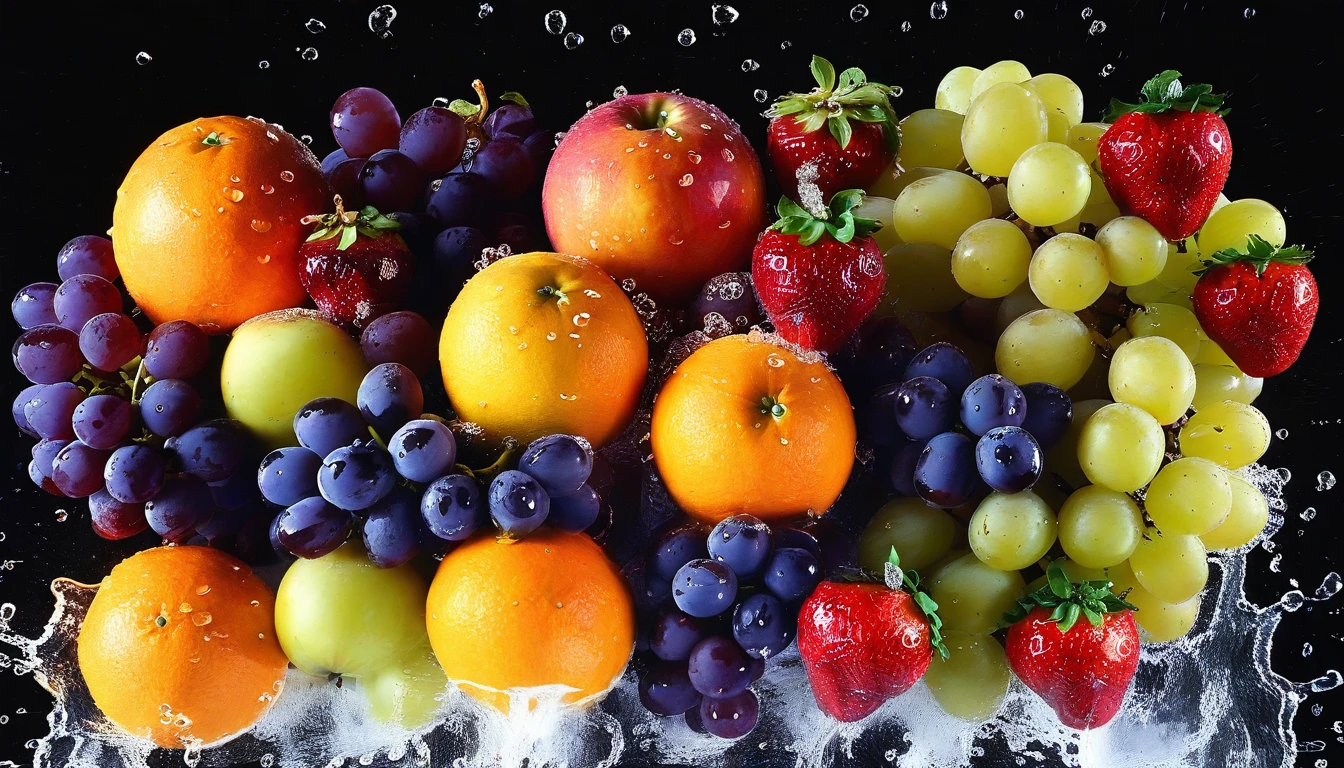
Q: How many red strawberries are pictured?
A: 7